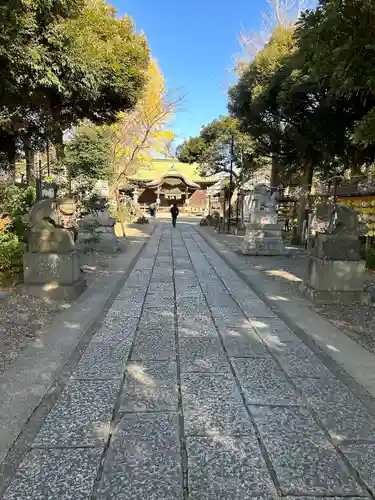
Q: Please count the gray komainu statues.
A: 4